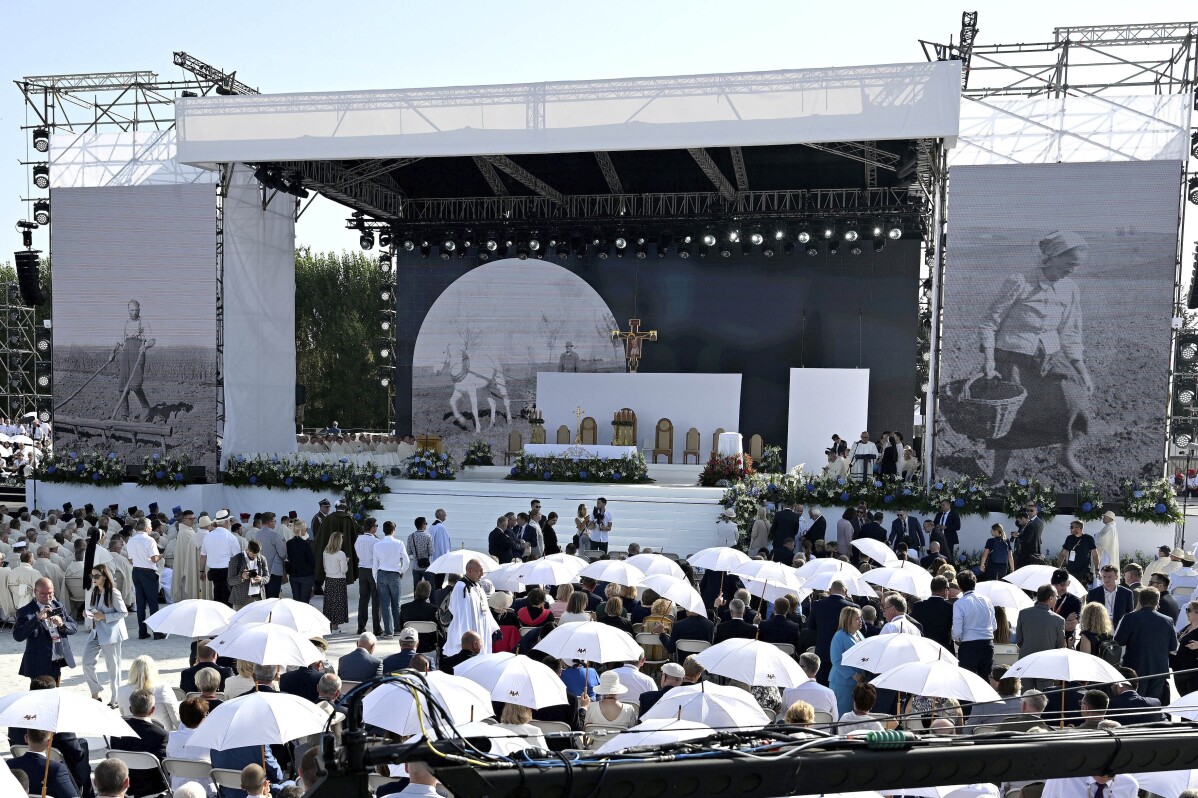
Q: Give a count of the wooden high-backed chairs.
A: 9